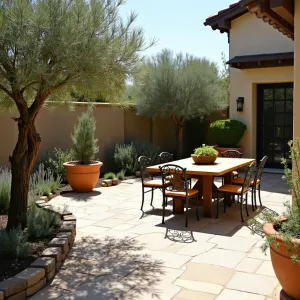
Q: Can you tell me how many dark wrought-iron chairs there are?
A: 6